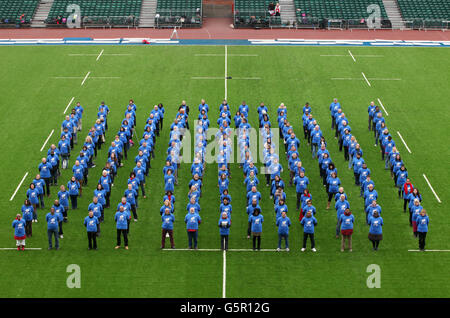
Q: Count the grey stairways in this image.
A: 4